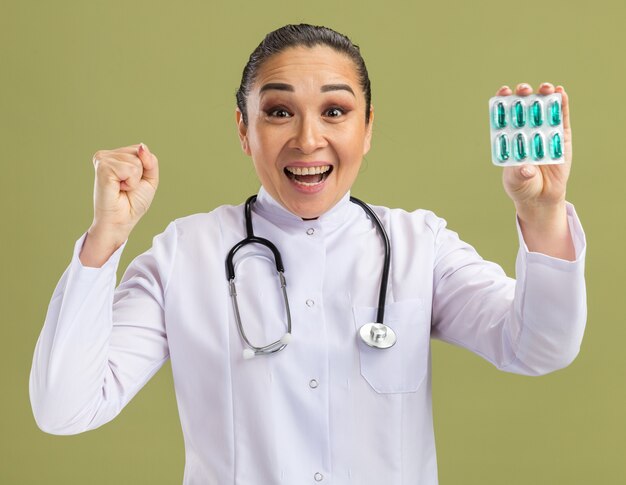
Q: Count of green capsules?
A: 8